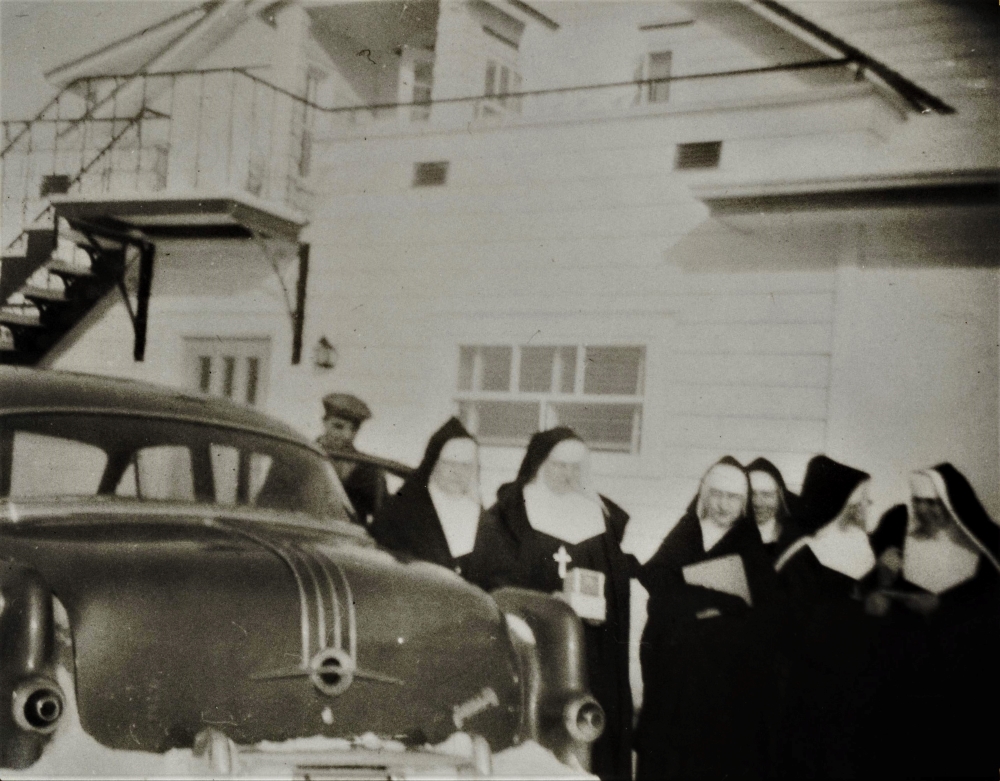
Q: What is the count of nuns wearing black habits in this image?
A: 6